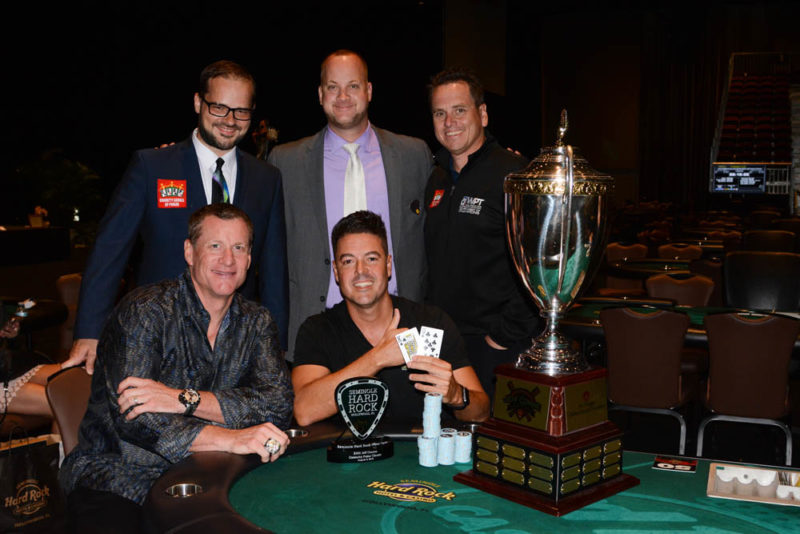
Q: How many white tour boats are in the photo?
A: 0